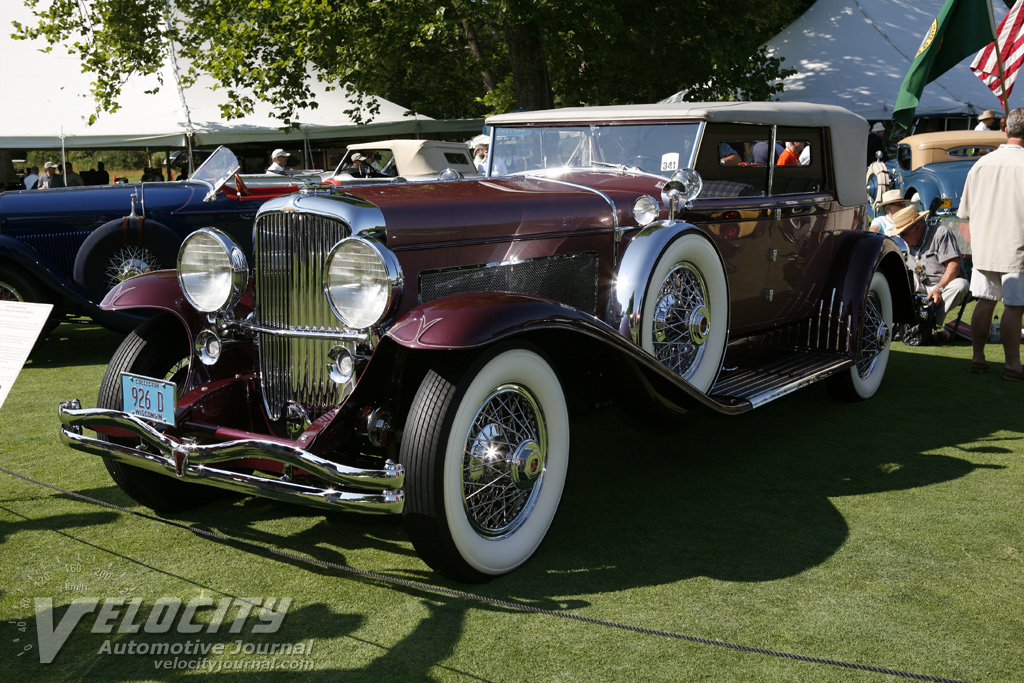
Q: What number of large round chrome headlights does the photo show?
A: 2